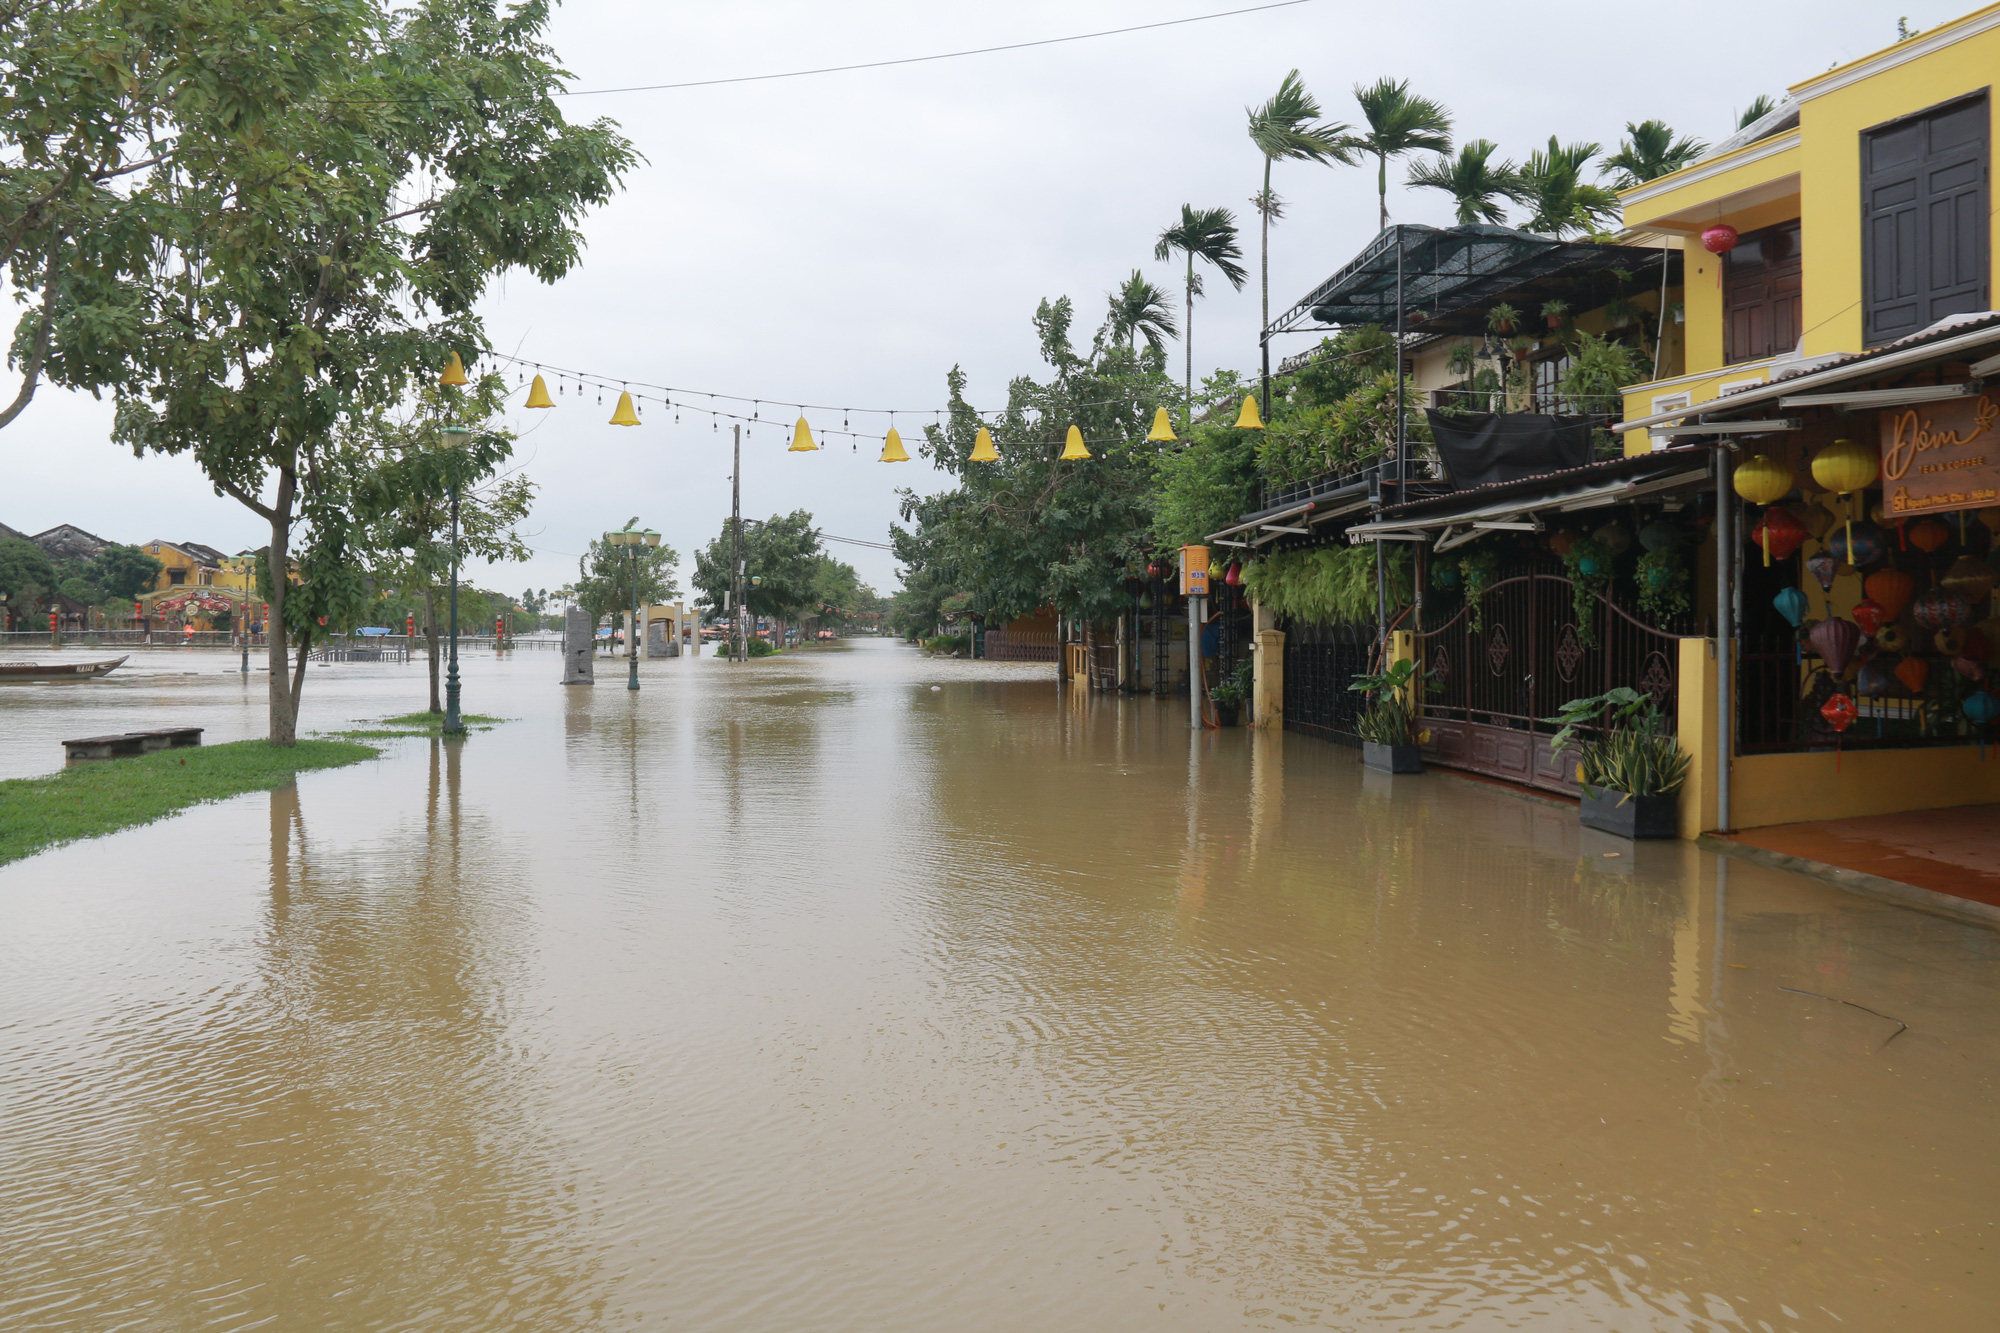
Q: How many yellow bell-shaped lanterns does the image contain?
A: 9